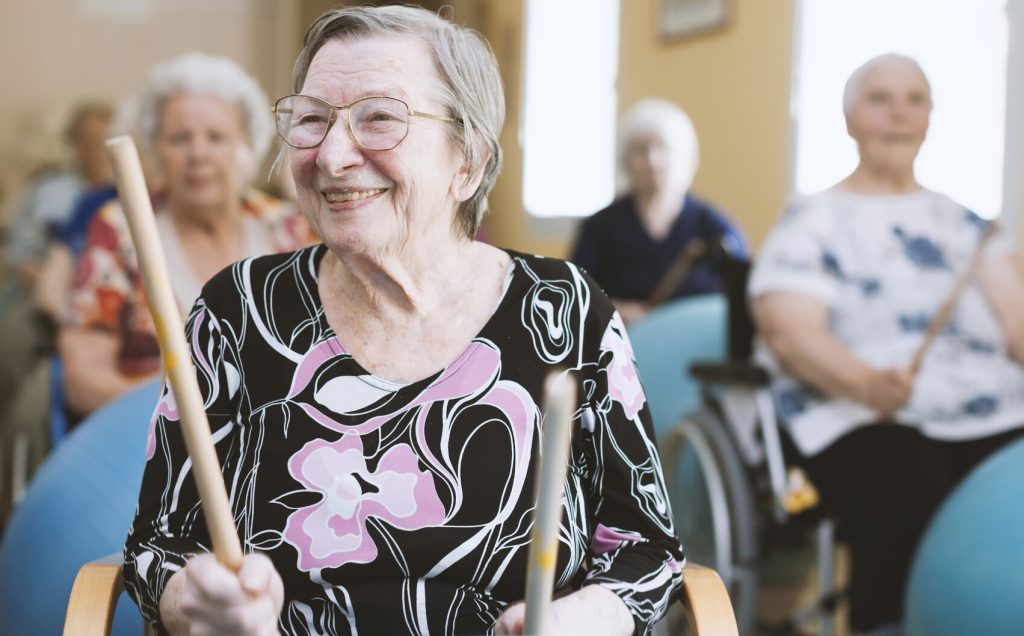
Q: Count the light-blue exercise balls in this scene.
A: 3